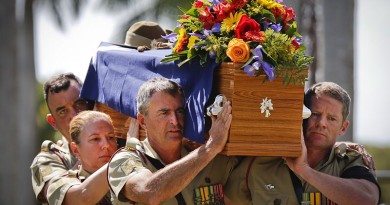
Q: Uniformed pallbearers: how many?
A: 4